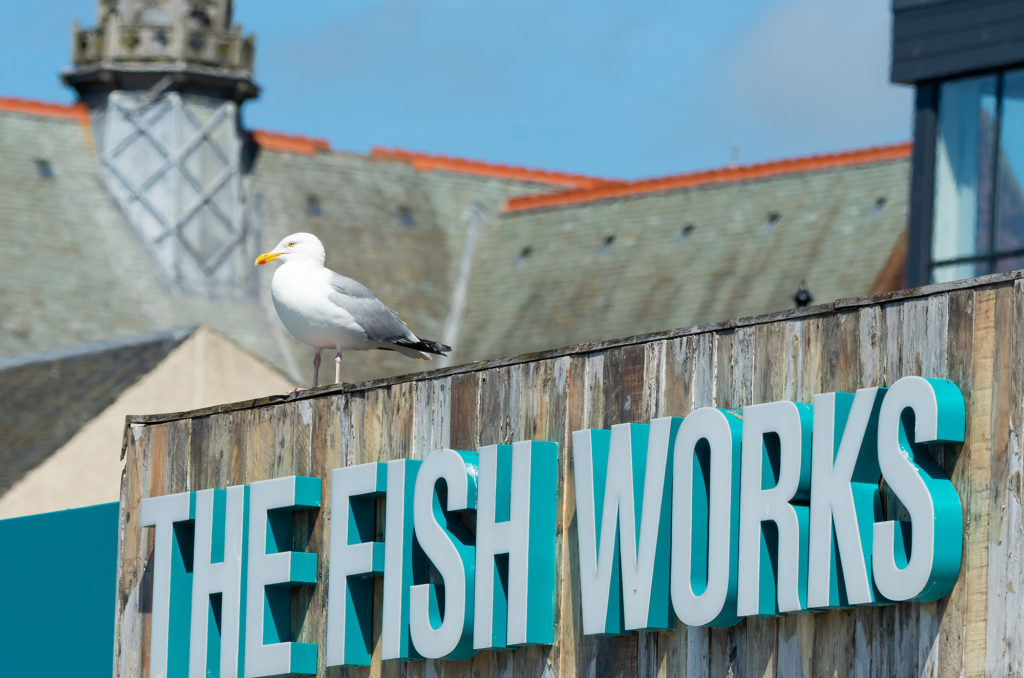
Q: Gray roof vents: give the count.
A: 8